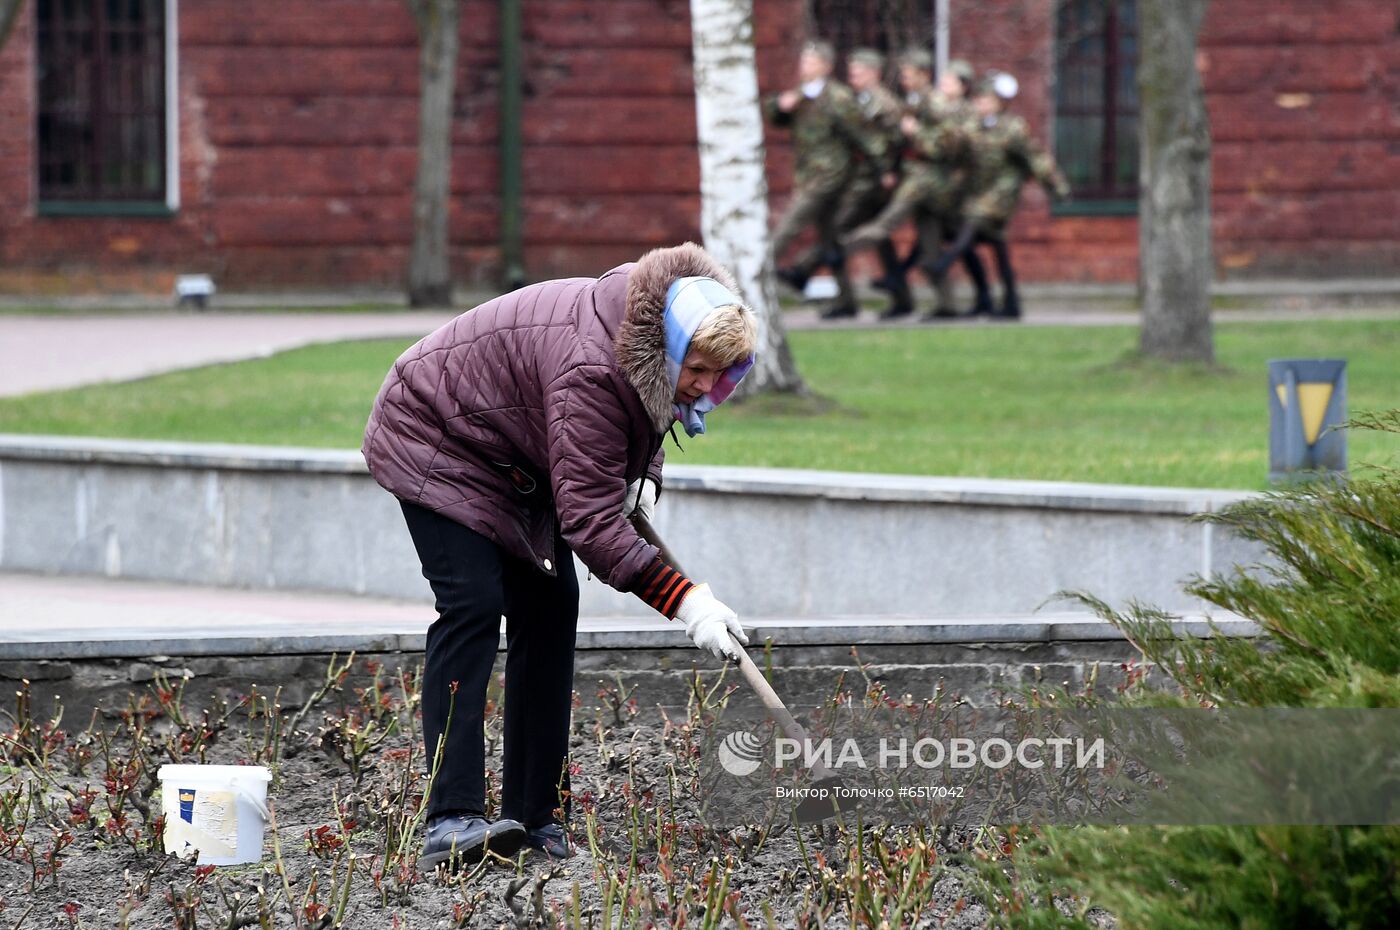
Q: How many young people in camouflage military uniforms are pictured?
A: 5